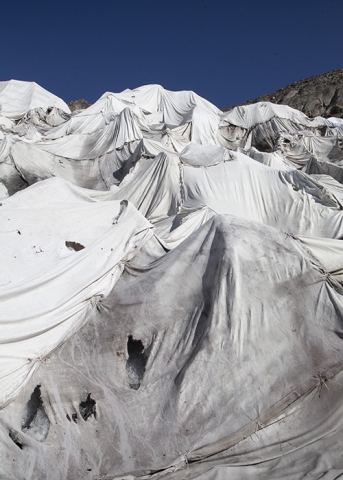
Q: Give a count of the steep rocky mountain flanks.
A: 1